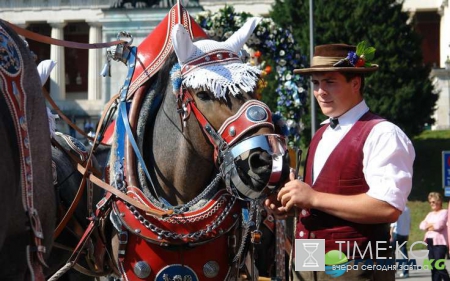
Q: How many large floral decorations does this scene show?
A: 1